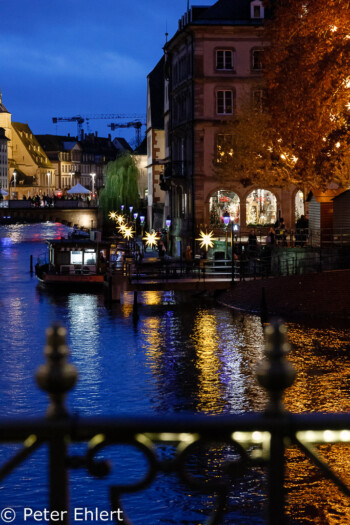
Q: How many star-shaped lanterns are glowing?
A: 6